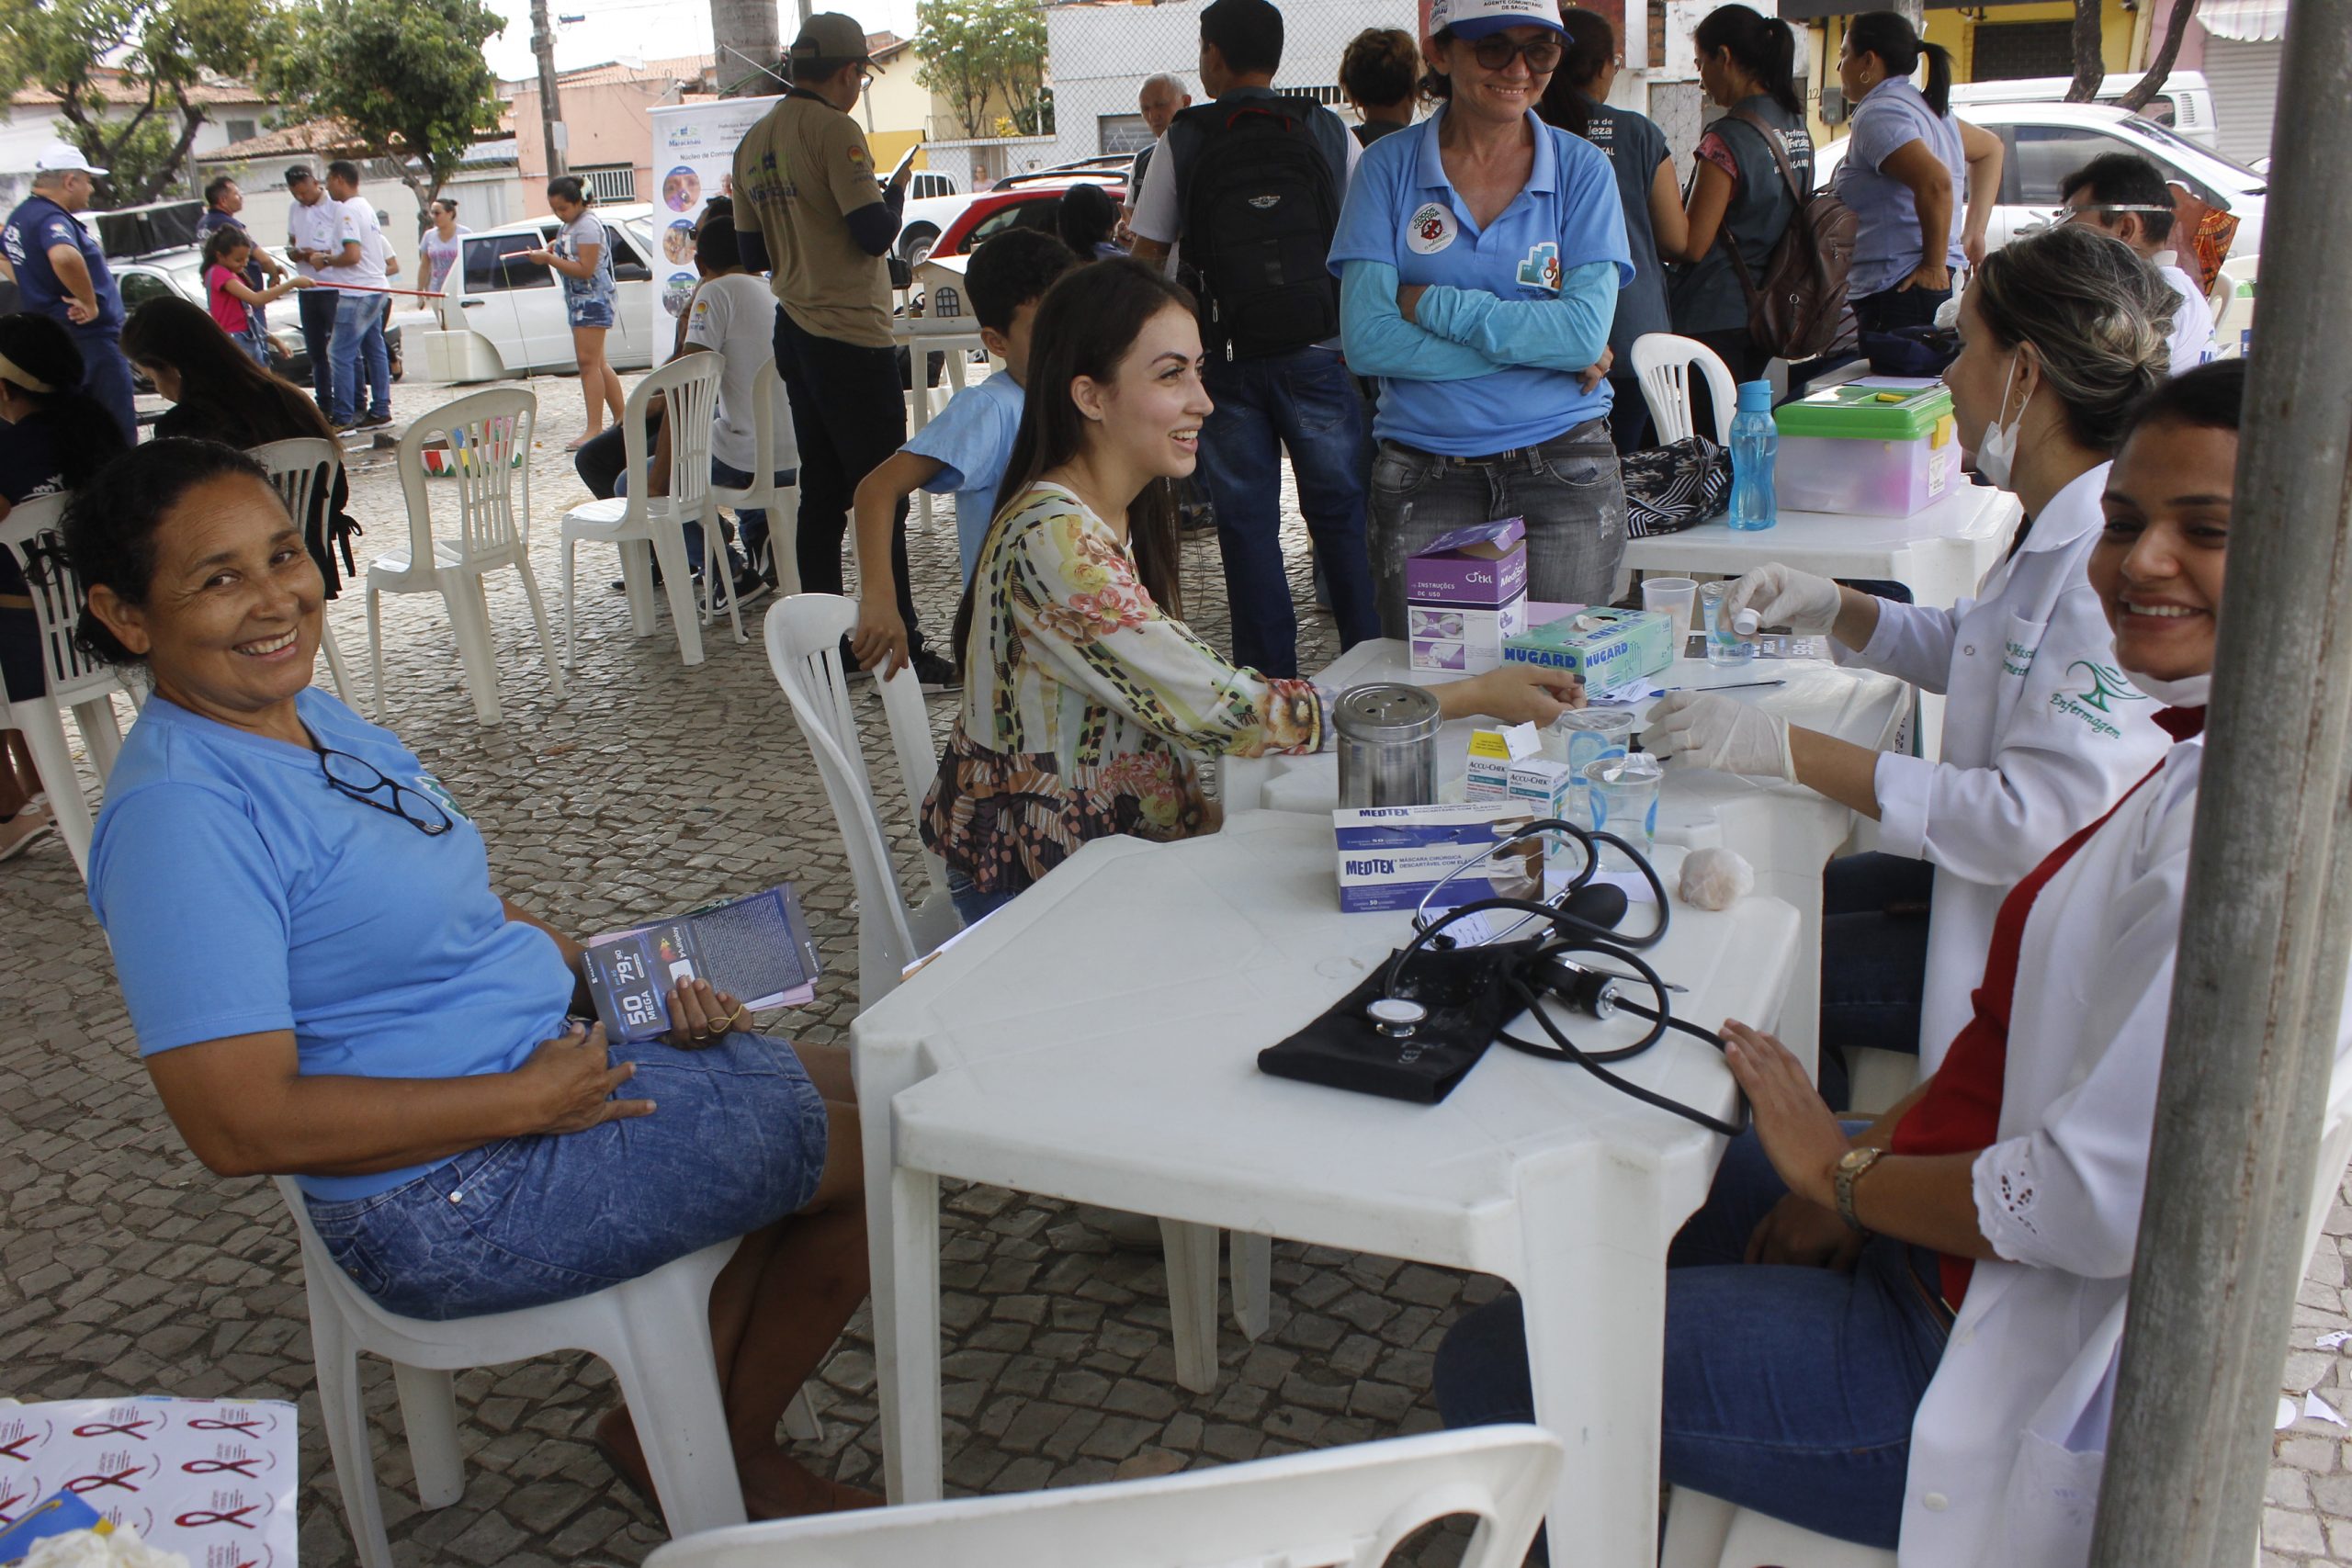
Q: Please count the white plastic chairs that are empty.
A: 4